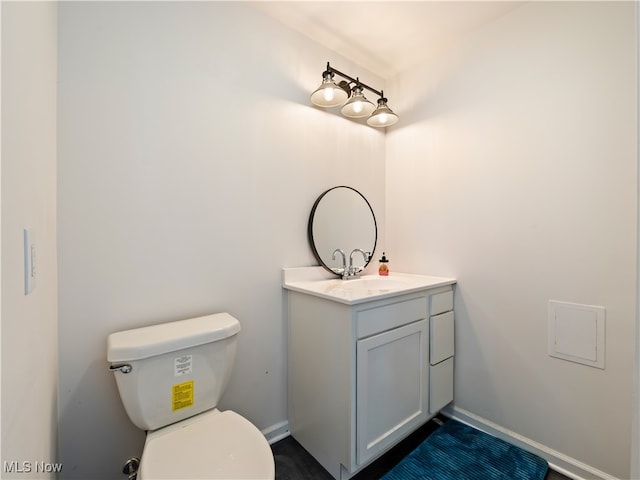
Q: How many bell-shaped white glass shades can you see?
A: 3